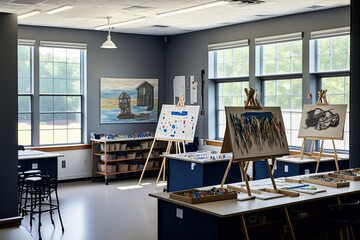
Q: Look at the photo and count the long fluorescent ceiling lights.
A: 4